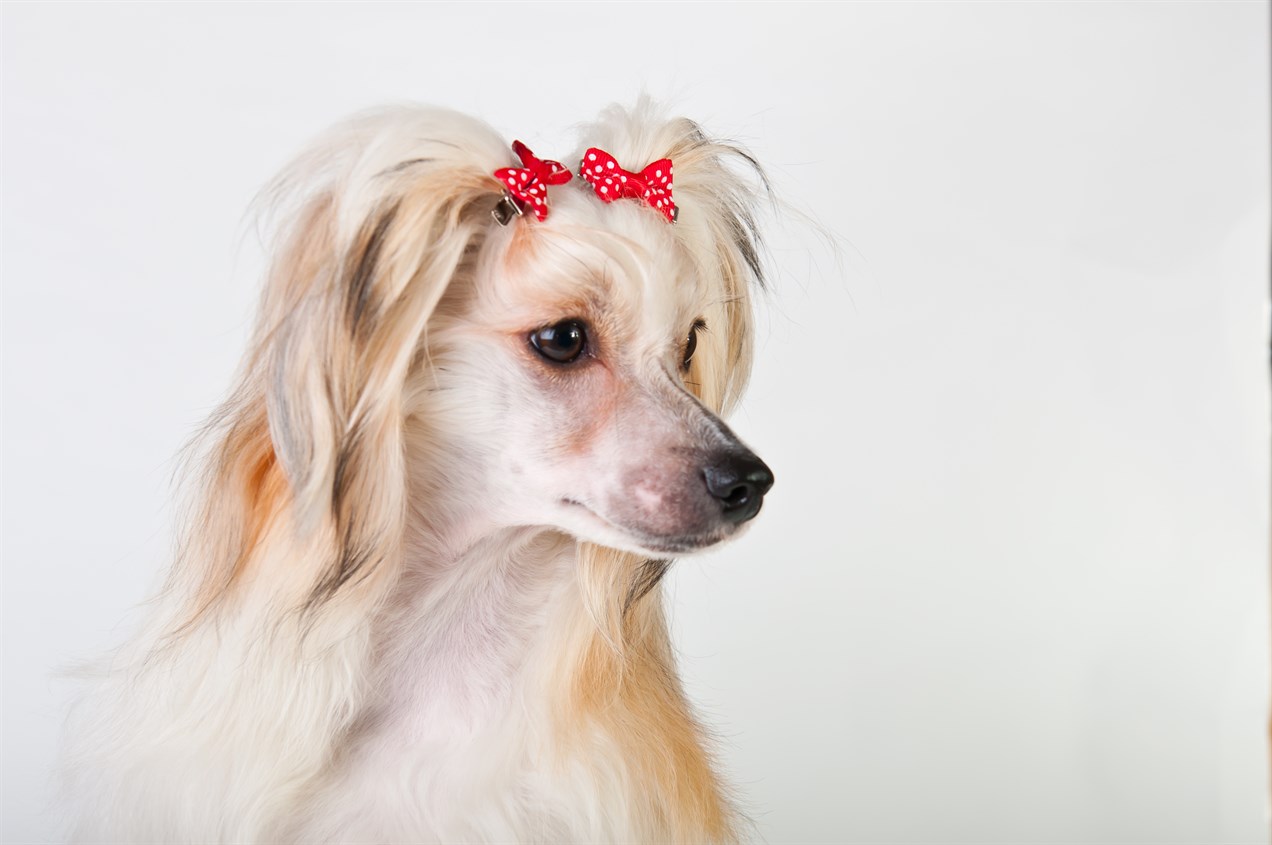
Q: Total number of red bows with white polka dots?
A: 2